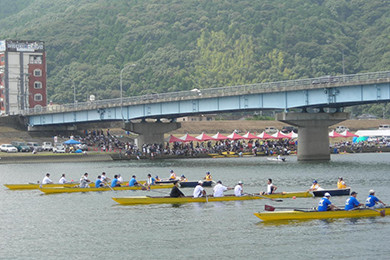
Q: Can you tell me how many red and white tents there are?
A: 11